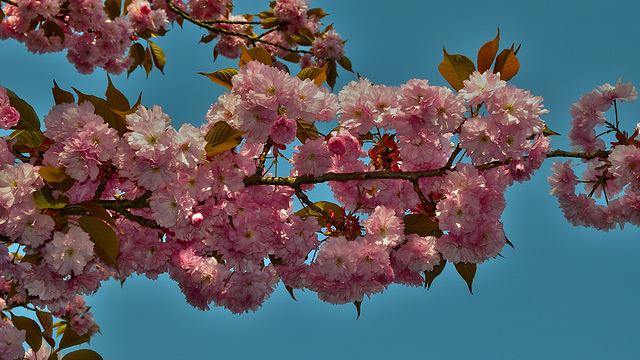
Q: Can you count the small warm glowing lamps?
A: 0